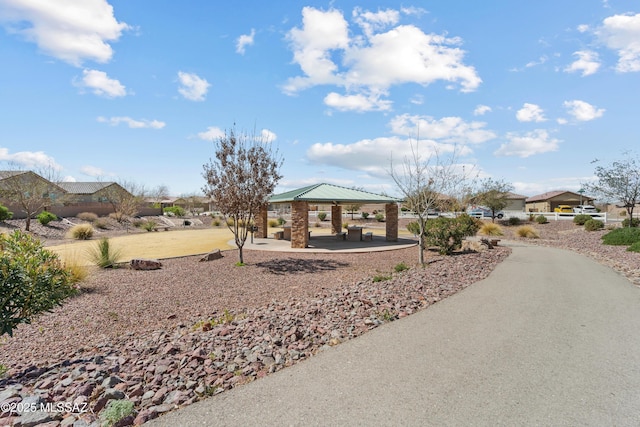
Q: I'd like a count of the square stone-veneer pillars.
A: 4